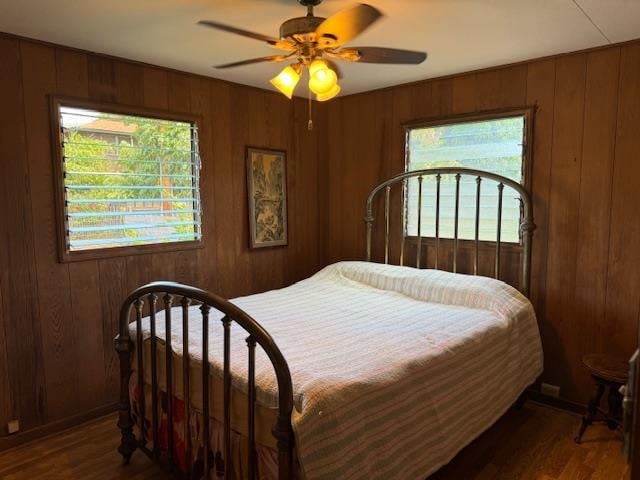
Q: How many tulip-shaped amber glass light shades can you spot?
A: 3